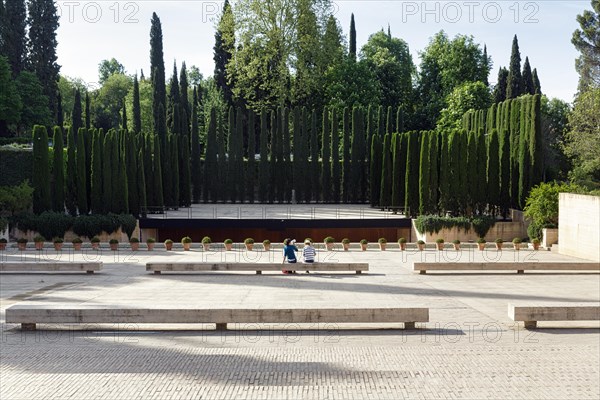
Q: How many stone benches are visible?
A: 5